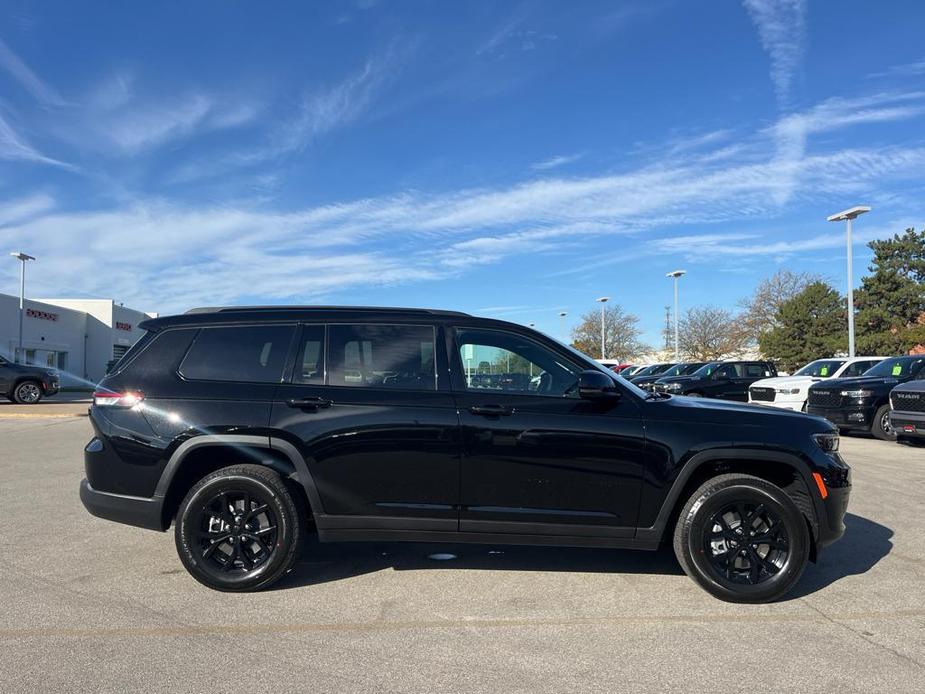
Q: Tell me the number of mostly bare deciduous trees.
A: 3